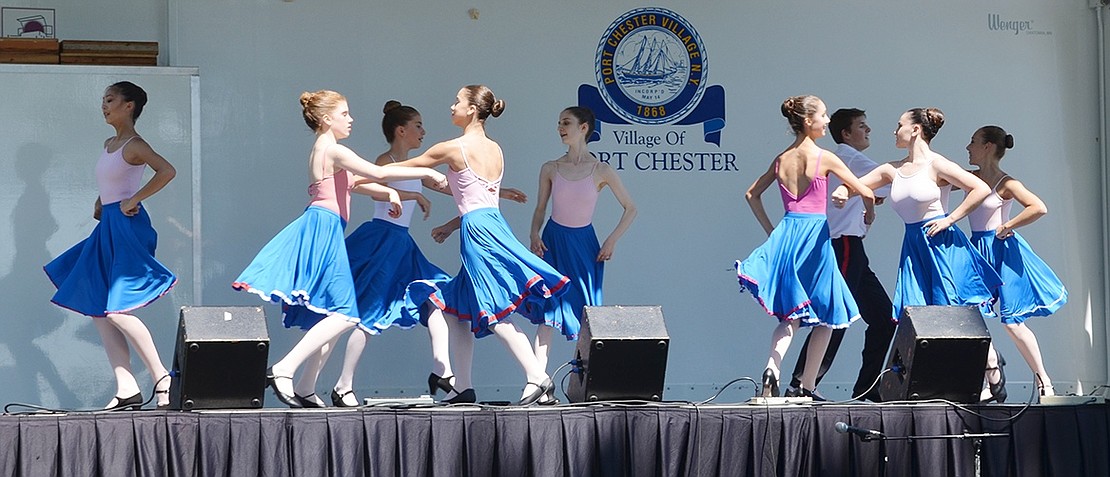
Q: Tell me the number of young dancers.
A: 9